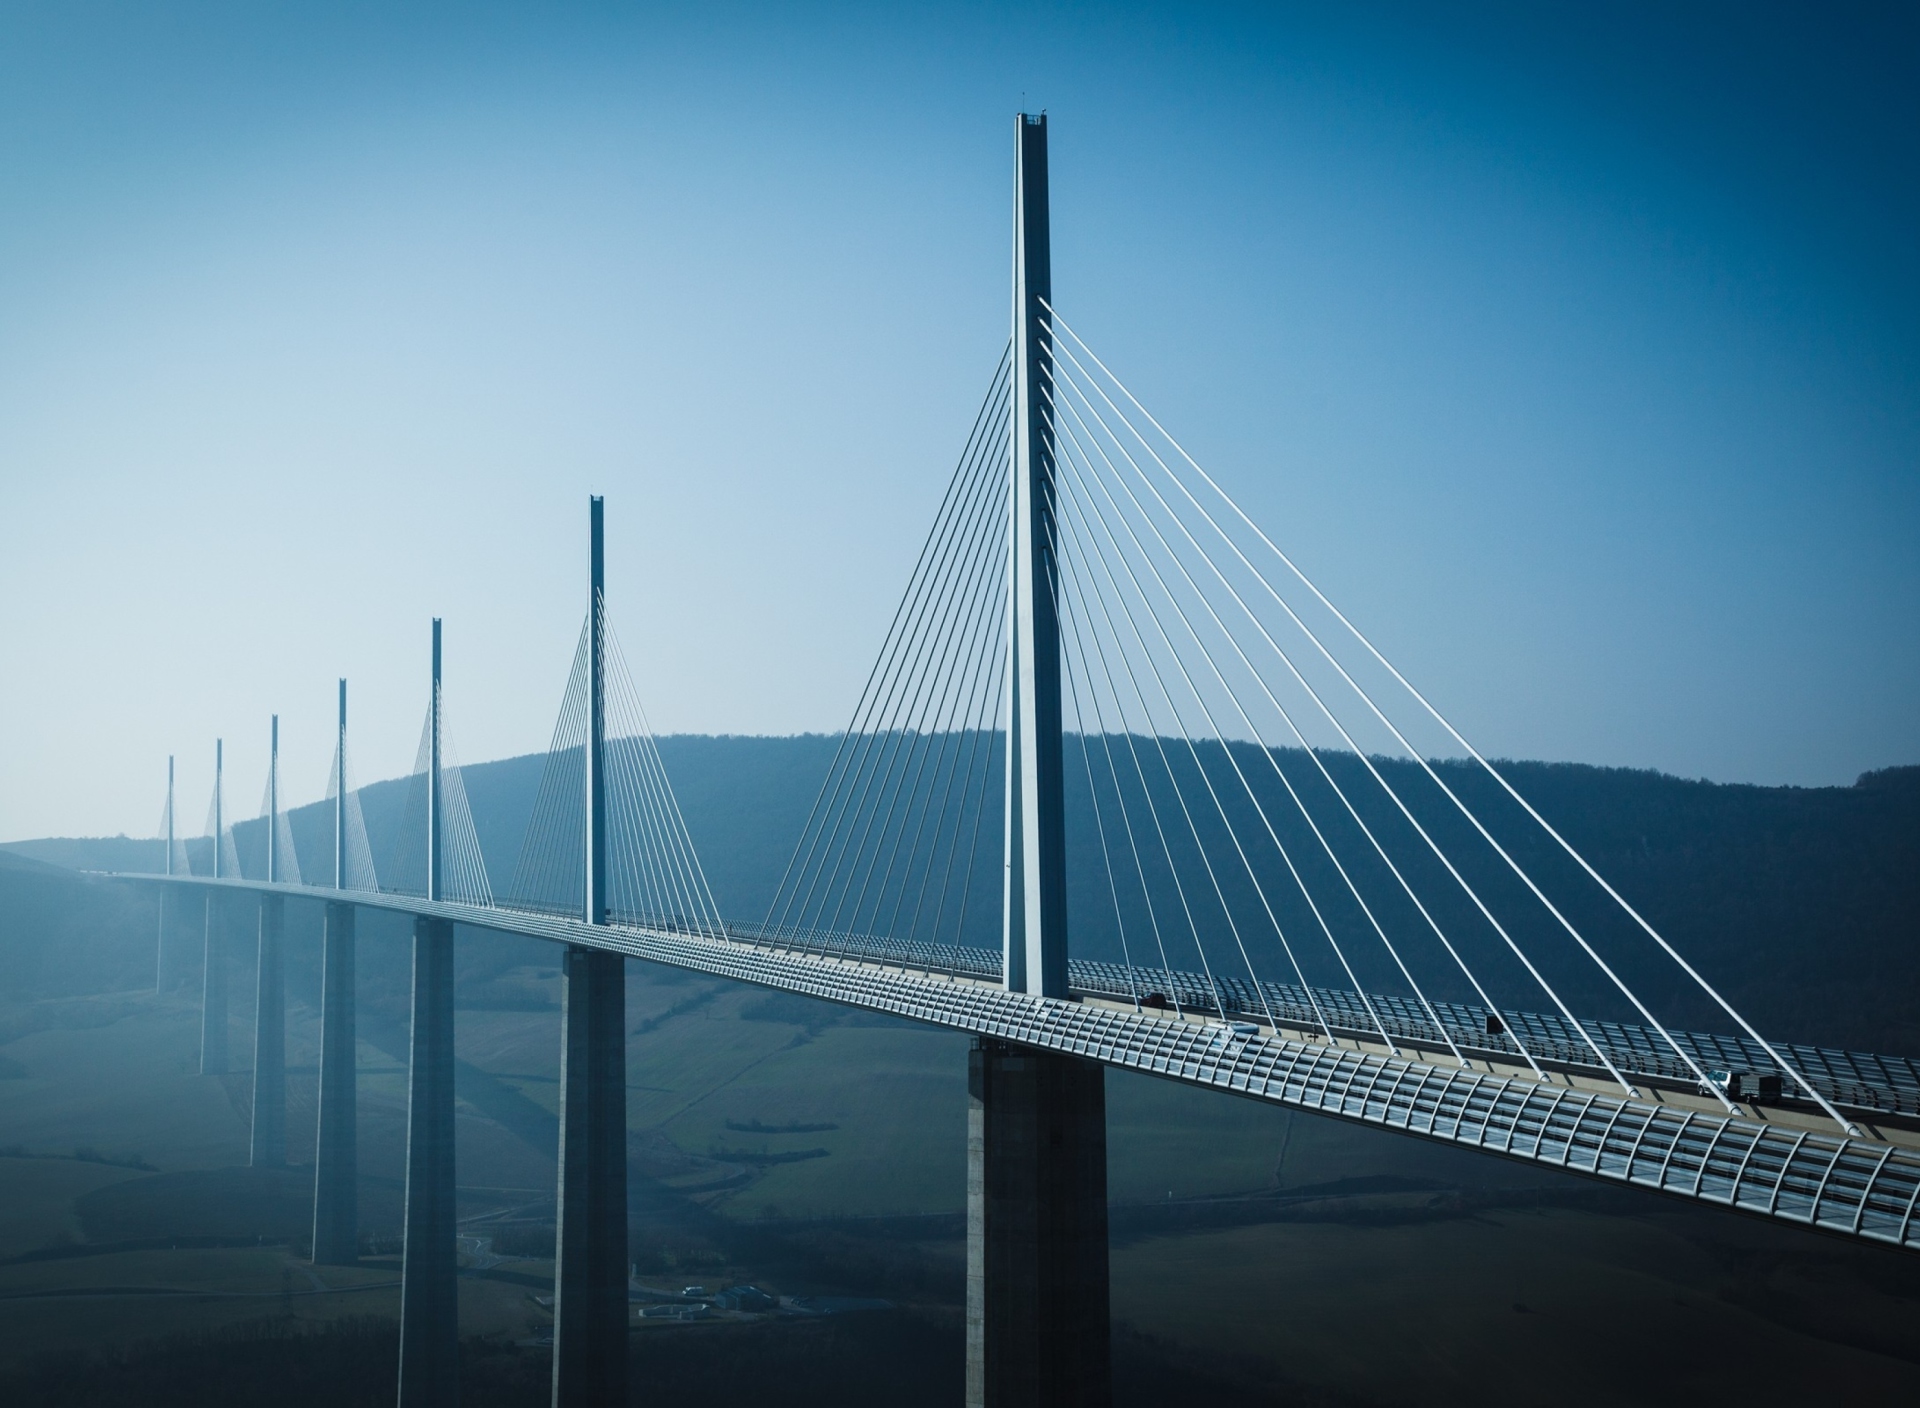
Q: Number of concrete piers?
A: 7